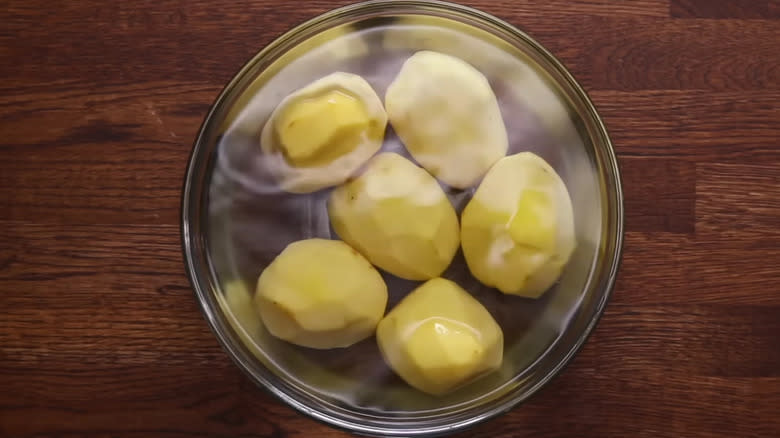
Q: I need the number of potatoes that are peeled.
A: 6